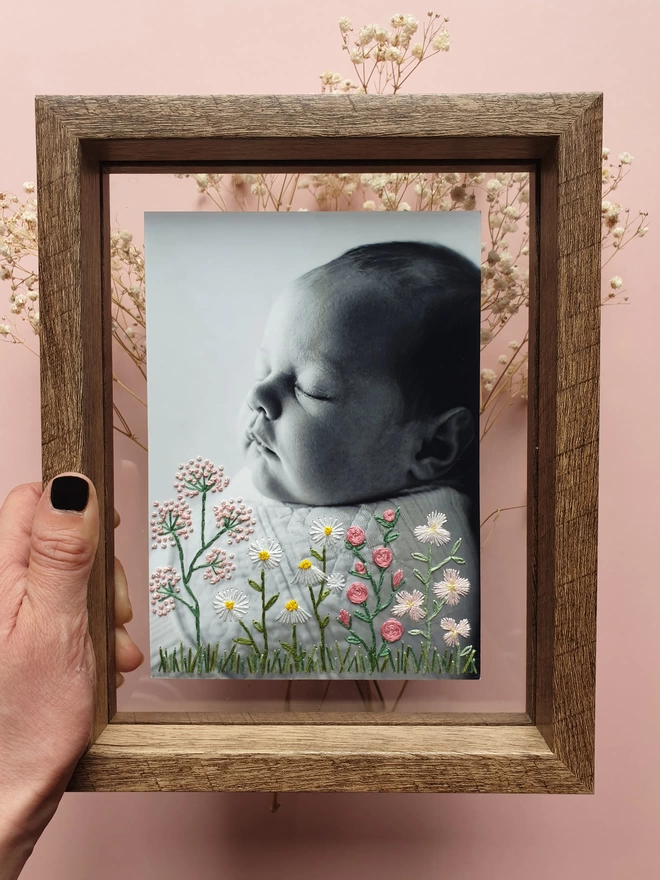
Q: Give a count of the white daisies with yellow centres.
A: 5